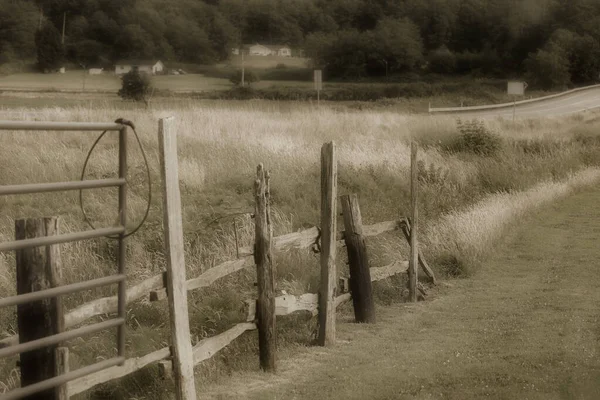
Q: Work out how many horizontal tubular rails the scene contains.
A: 6